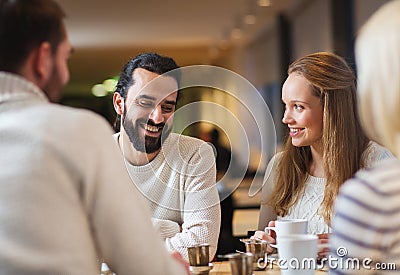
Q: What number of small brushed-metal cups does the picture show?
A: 3